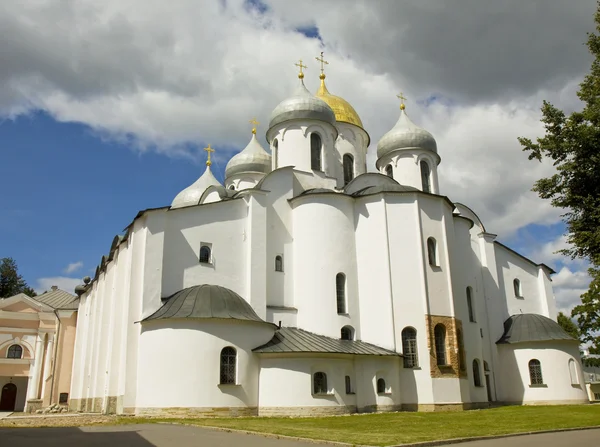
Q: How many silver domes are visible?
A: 4